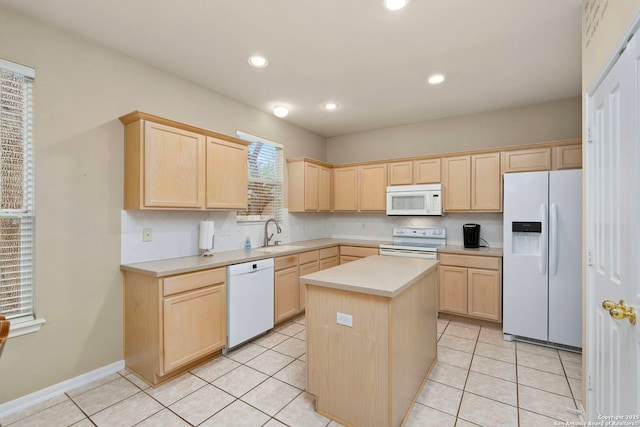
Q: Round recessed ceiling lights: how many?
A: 5